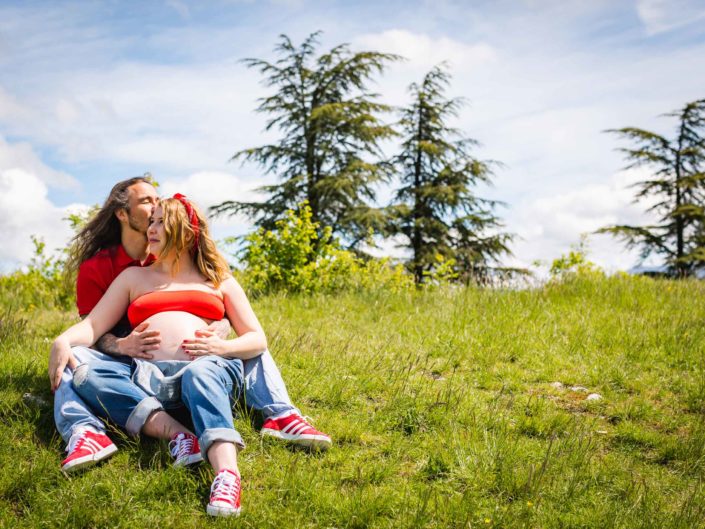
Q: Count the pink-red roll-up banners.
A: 0